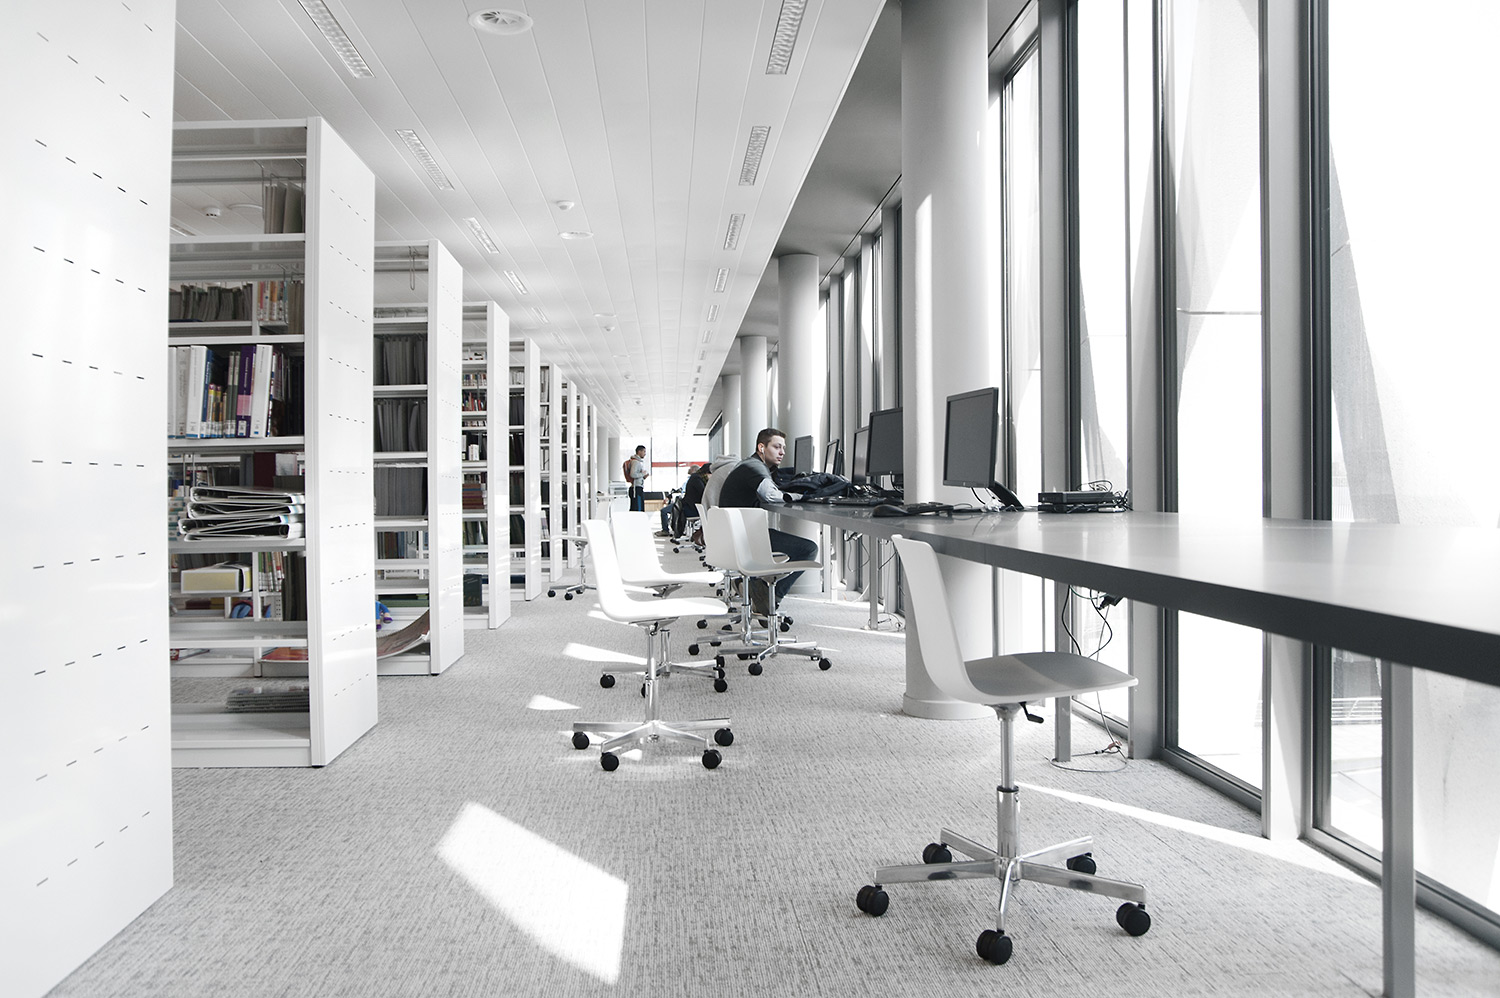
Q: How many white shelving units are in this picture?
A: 9